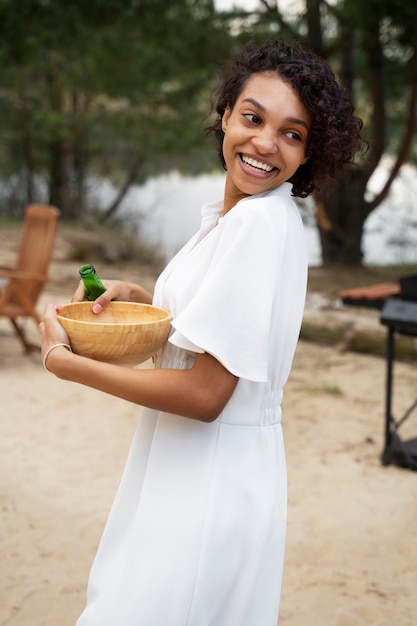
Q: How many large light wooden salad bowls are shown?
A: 1